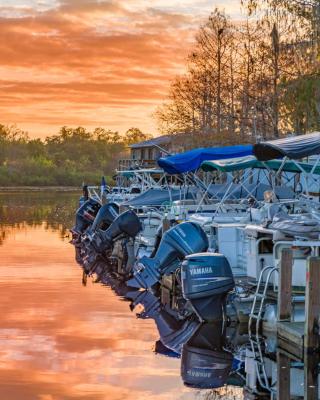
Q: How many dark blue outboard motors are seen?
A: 5